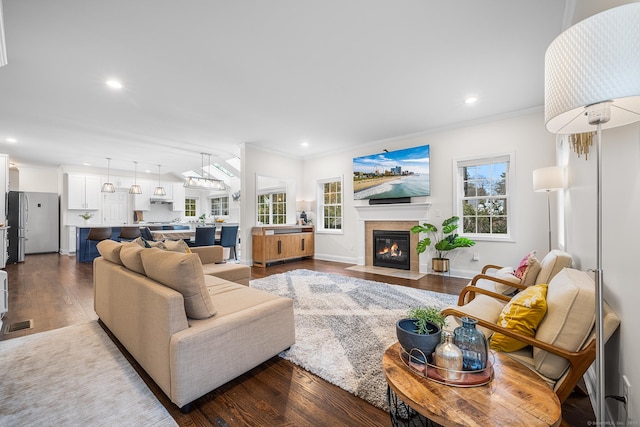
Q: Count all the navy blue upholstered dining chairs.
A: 3